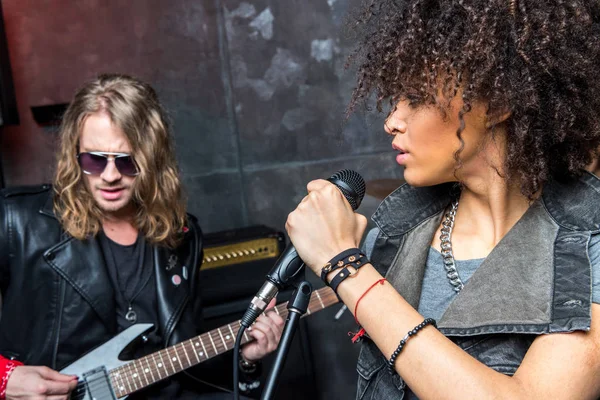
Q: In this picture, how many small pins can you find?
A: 4